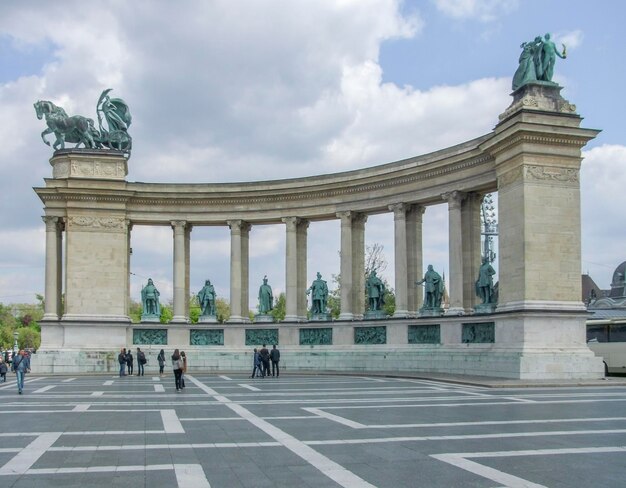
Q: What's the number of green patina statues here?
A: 9